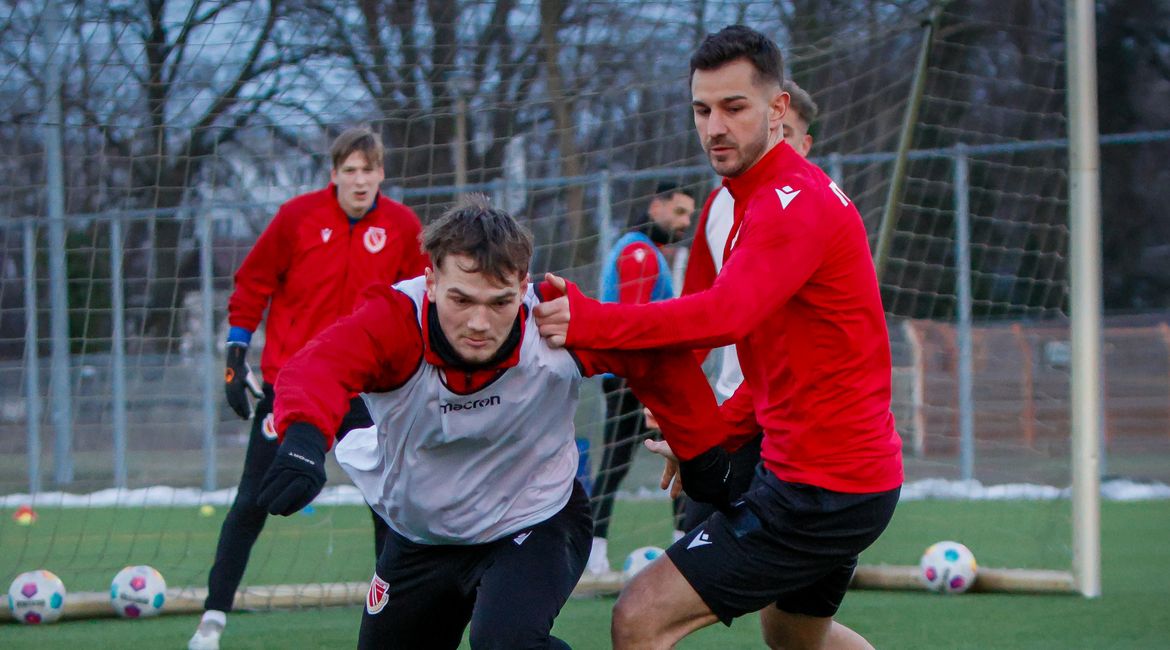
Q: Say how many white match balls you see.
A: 4